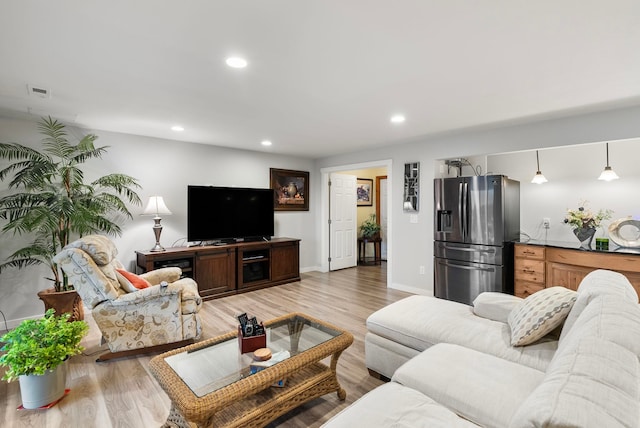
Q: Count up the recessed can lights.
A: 4